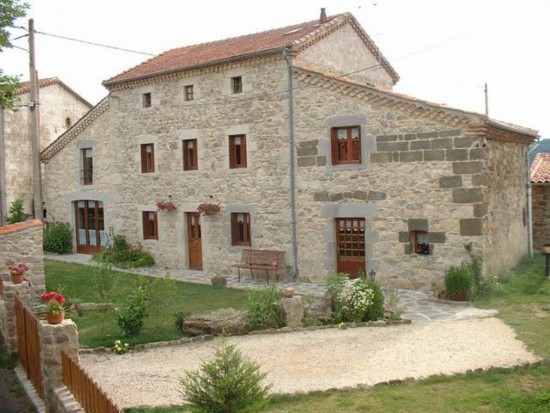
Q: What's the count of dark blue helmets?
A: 0